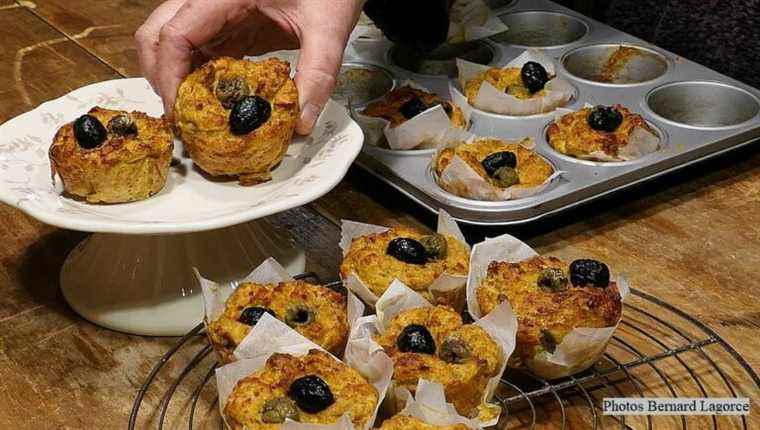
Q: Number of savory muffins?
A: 12